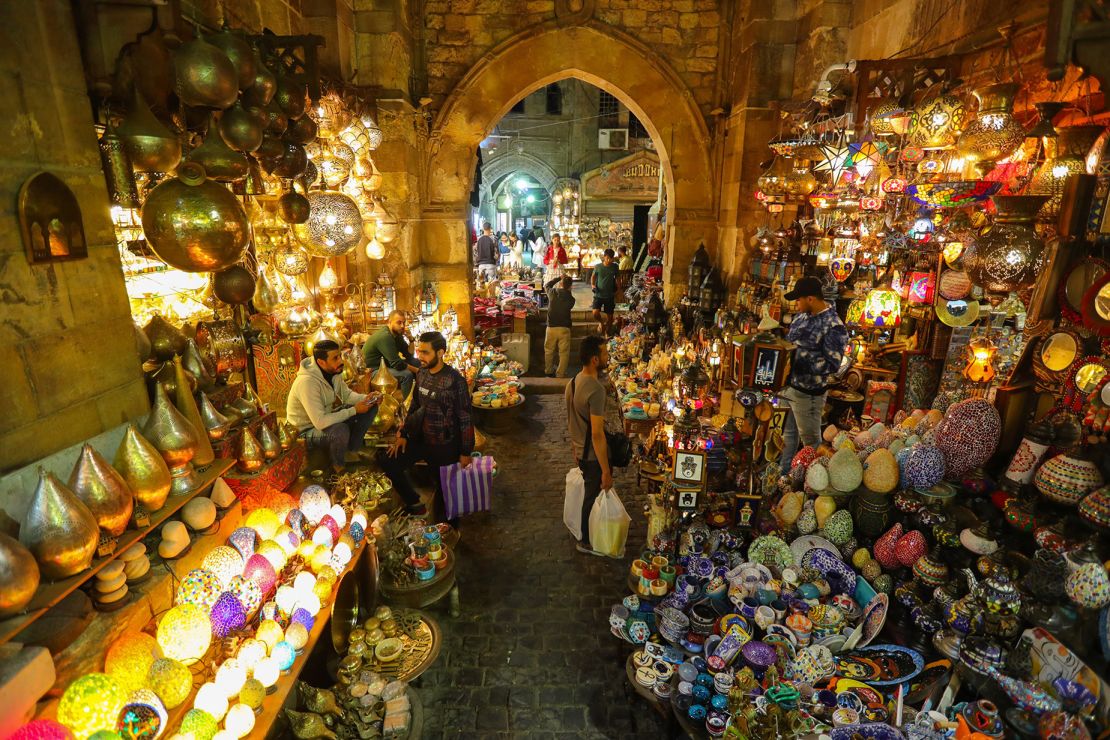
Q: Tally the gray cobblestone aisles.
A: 1